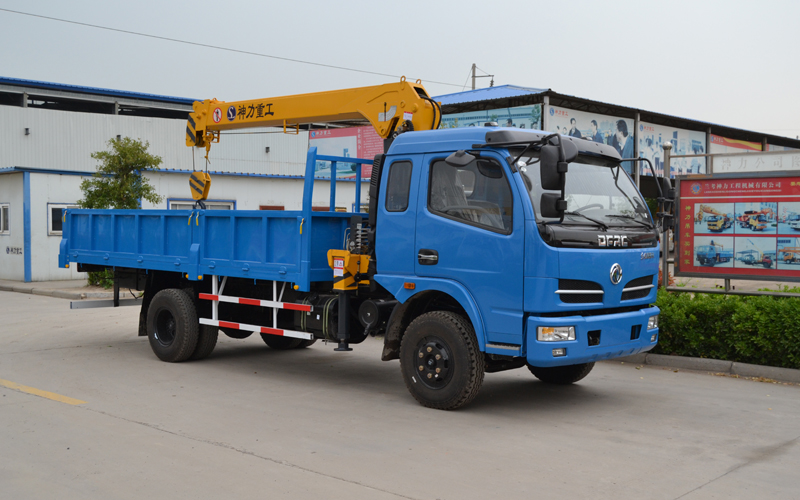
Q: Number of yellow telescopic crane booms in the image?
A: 1